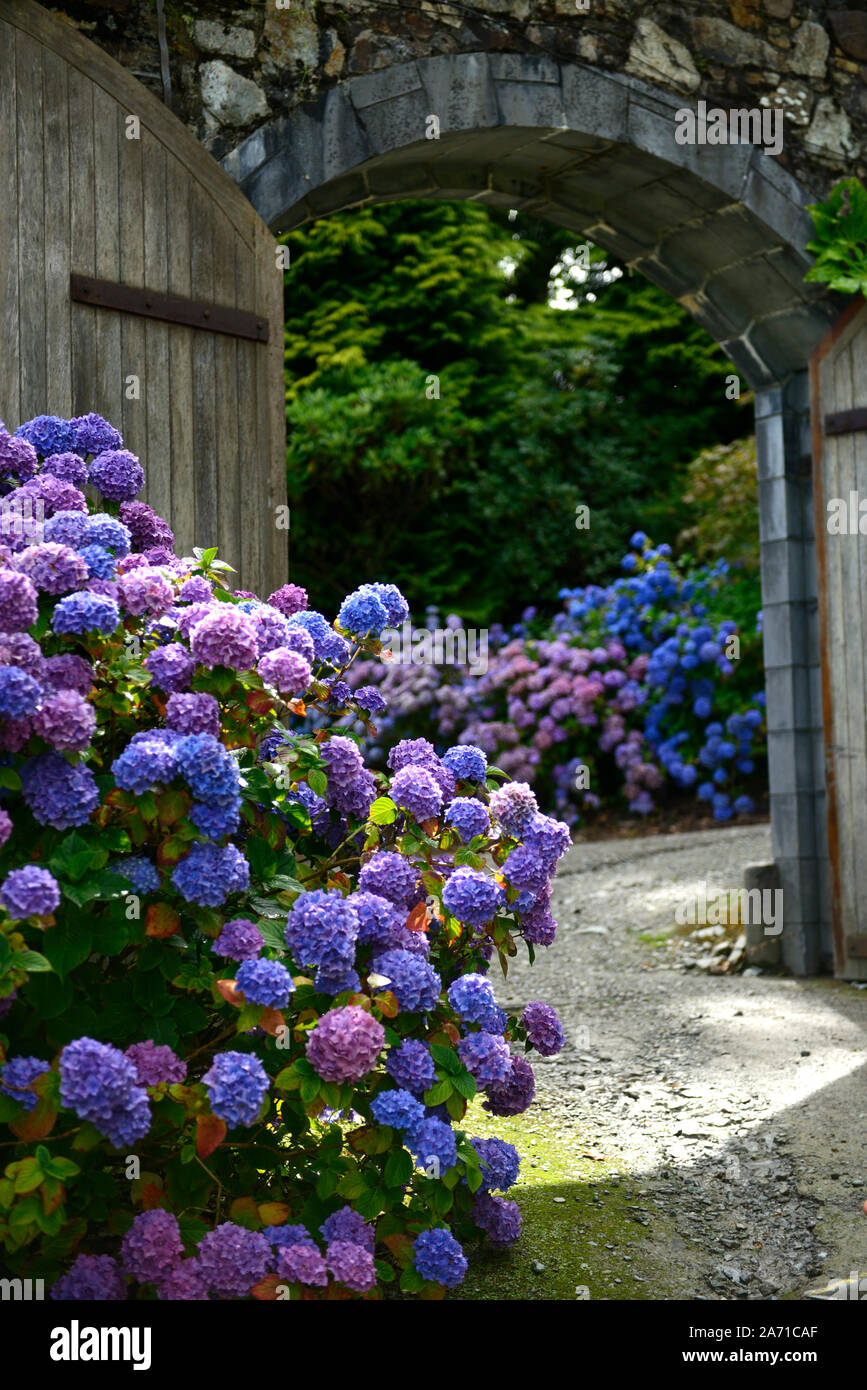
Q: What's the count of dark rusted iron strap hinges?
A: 2